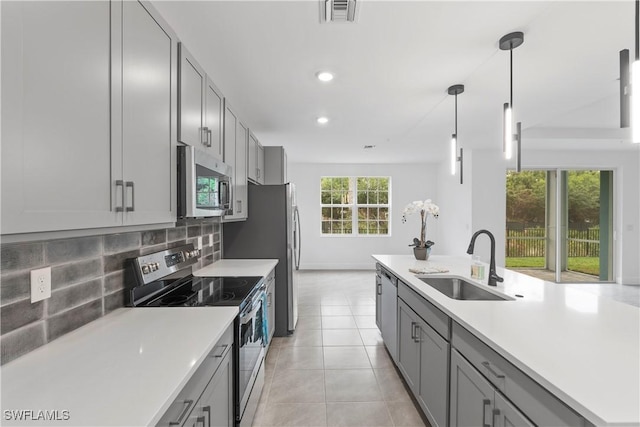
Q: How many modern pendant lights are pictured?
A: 3